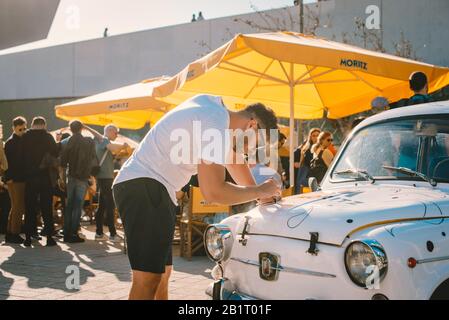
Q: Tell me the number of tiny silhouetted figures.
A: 3